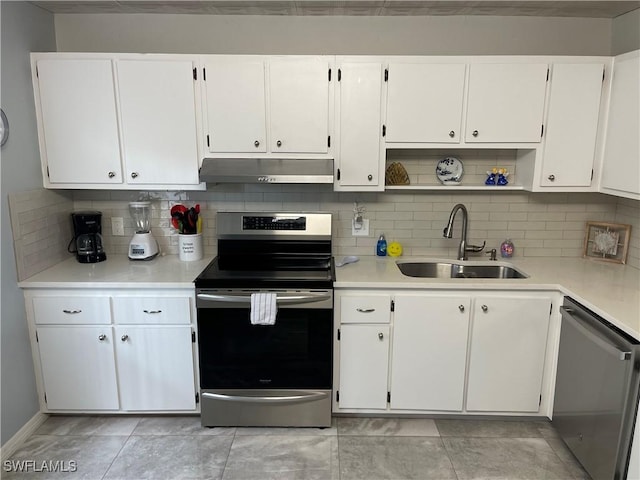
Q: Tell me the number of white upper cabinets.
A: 9